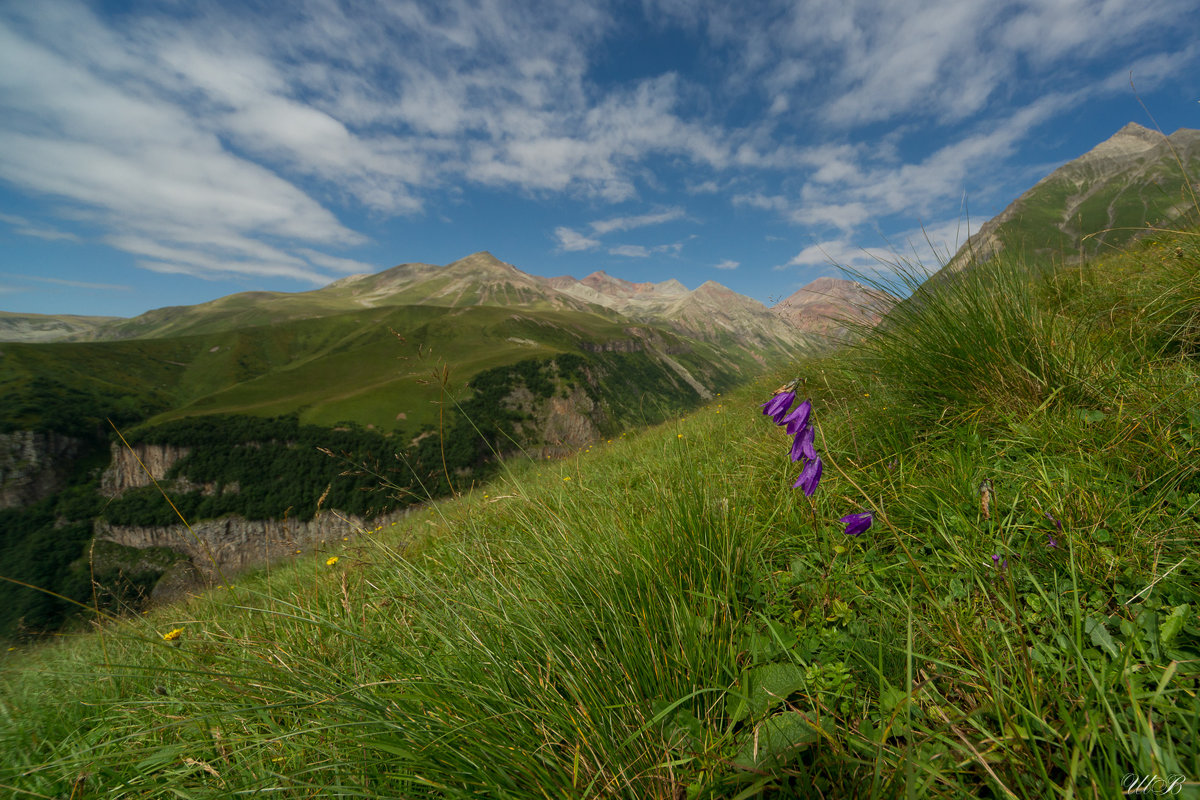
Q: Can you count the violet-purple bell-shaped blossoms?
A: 5